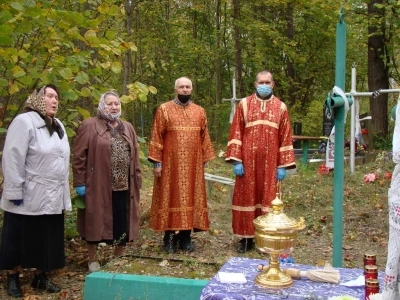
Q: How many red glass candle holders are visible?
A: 3